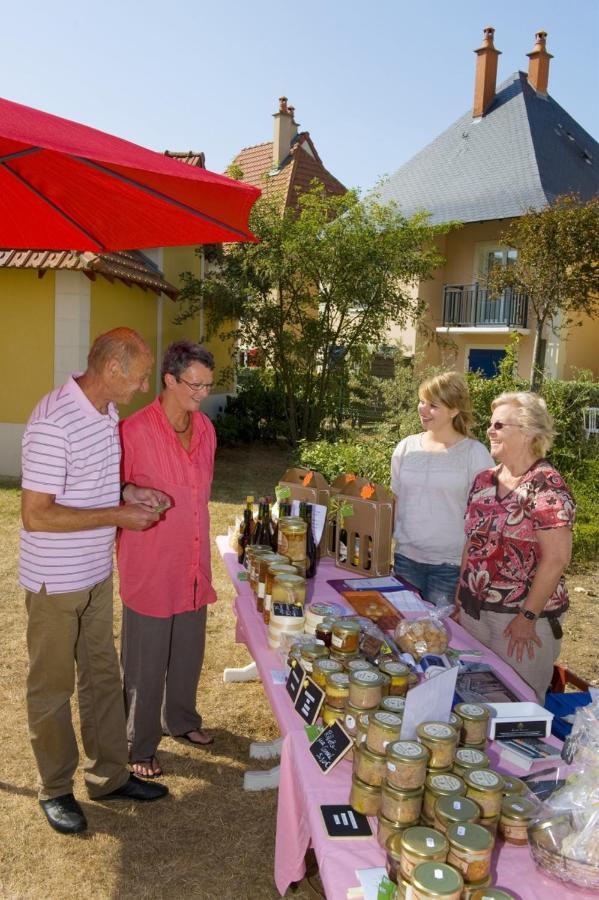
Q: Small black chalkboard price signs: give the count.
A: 5